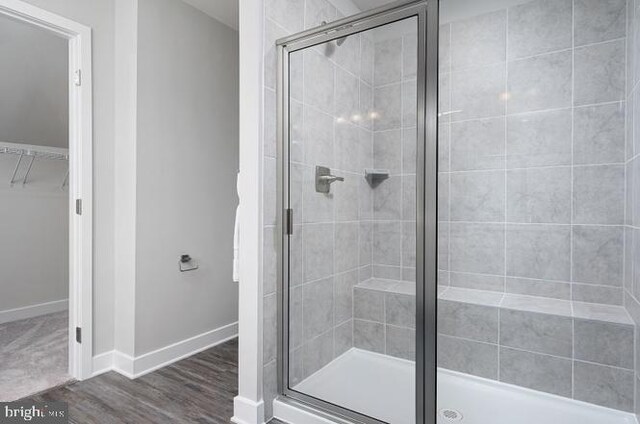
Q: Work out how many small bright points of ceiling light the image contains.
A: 4